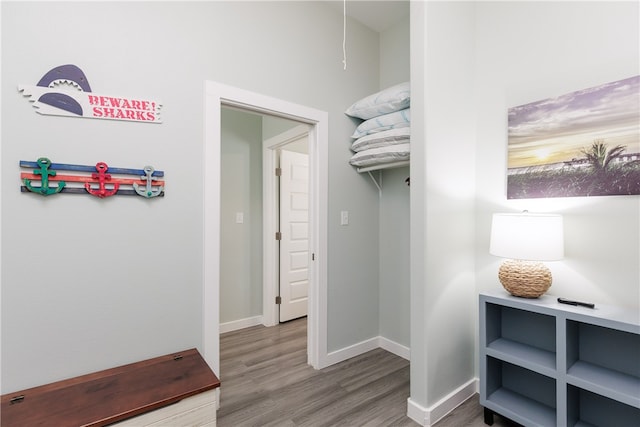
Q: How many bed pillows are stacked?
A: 4